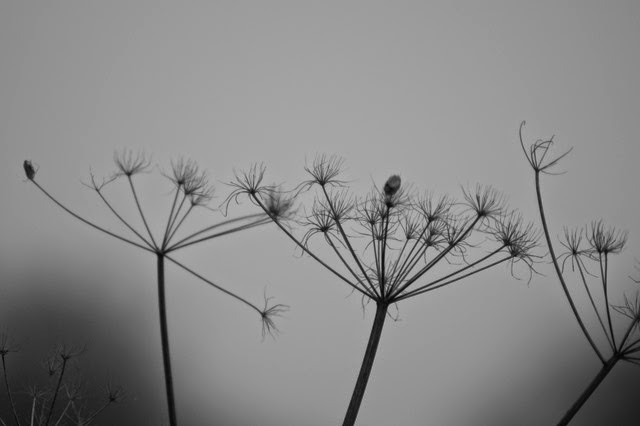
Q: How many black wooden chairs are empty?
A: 0